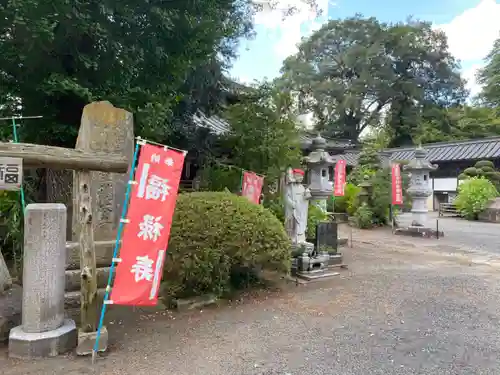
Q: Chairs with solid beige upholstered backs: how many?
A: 0